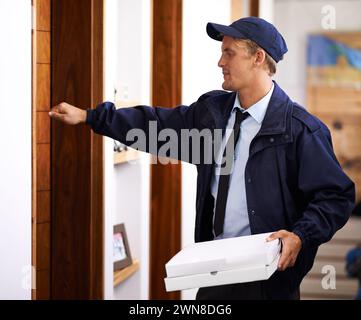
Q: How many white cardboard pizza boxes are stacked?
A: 2